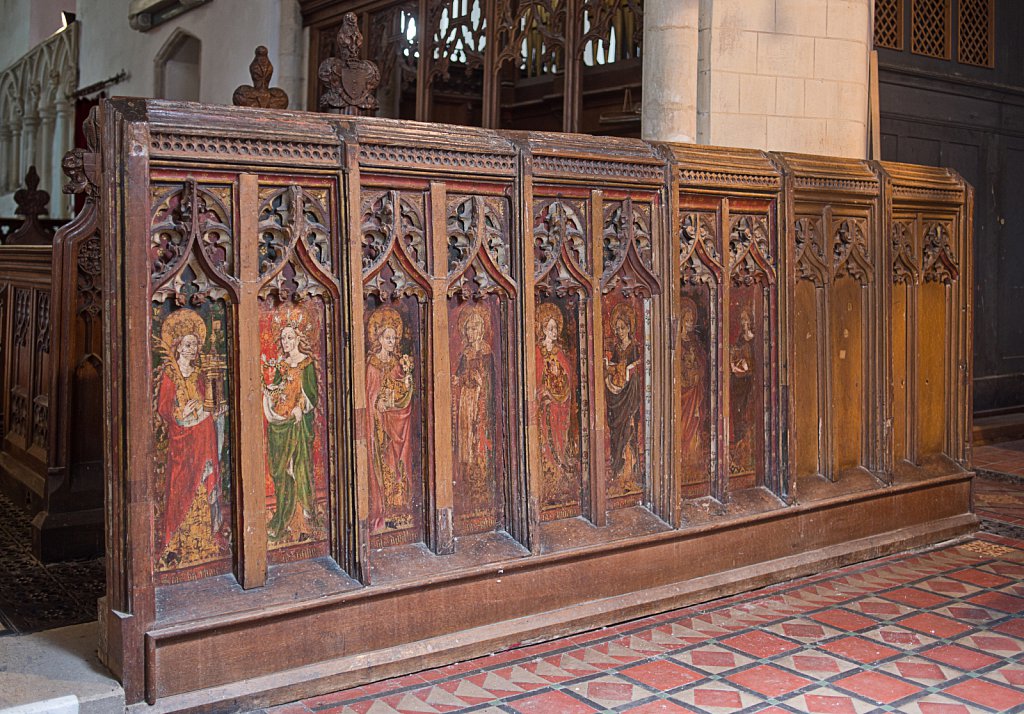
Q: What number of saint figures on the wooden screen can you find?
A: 8